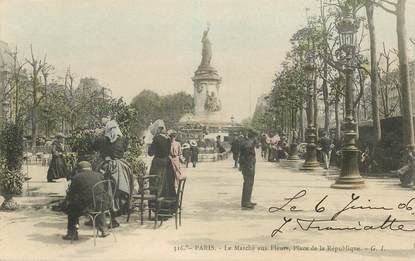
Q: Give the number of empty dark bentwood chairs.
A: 2